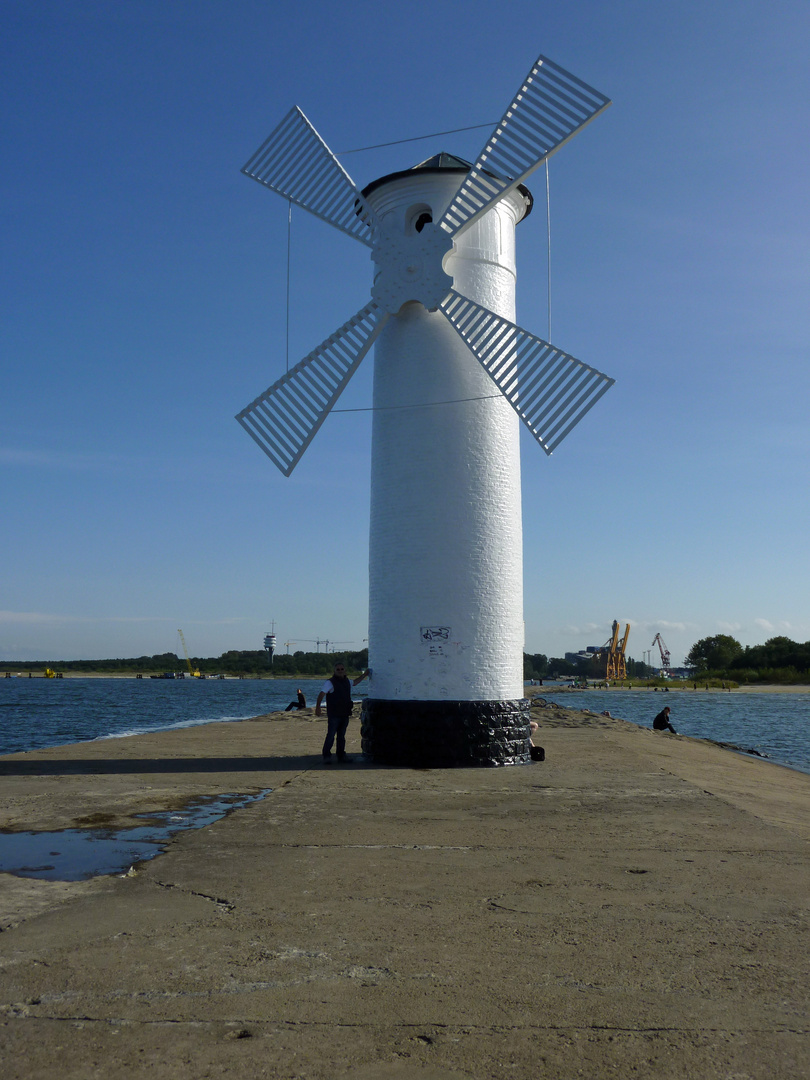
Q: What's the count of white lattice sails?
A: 4